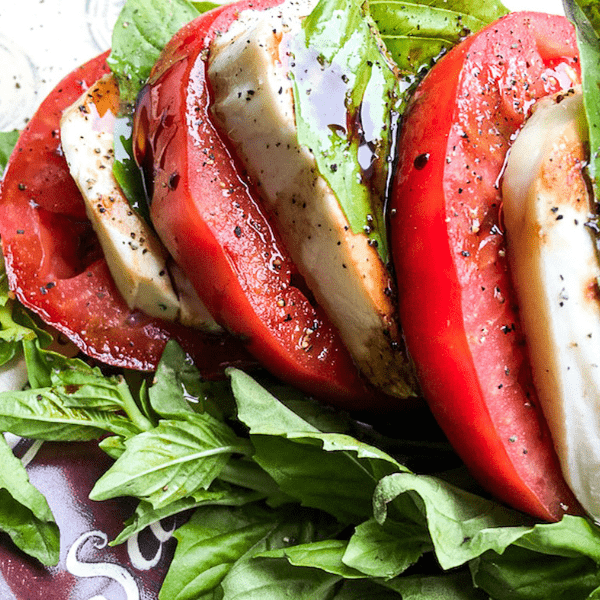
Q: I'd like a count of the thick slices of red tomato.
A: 3